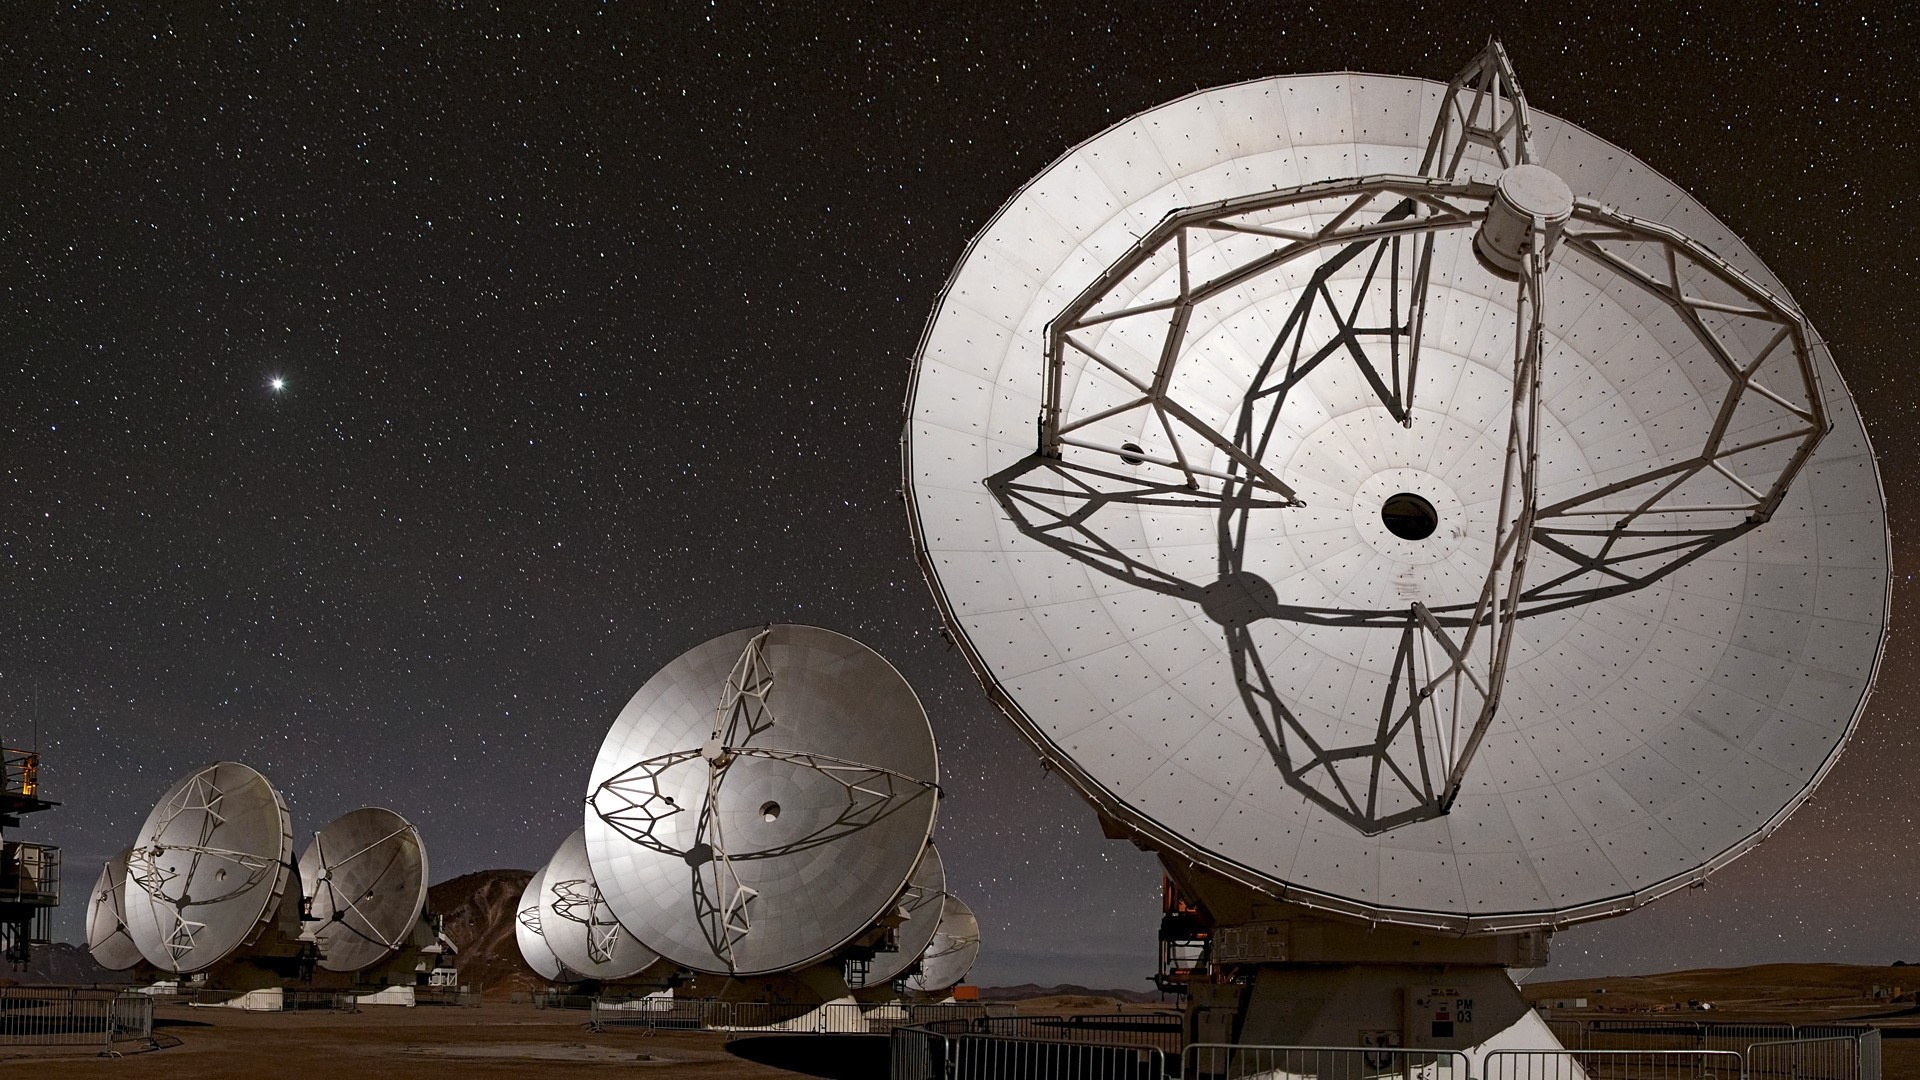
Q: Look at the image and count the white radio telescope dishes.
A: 9